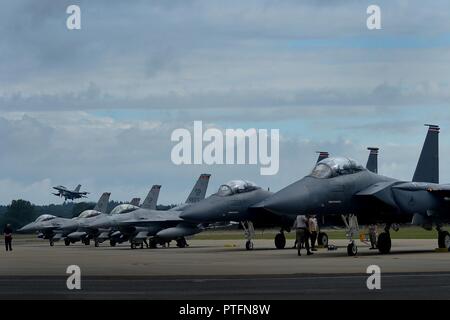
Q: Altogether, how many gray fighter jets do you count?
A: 6